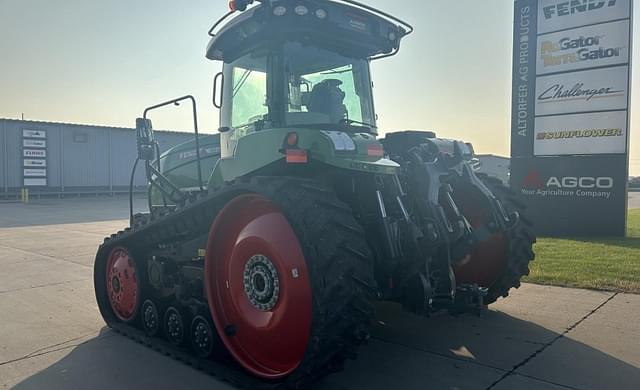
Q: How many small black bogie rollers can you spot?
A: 3